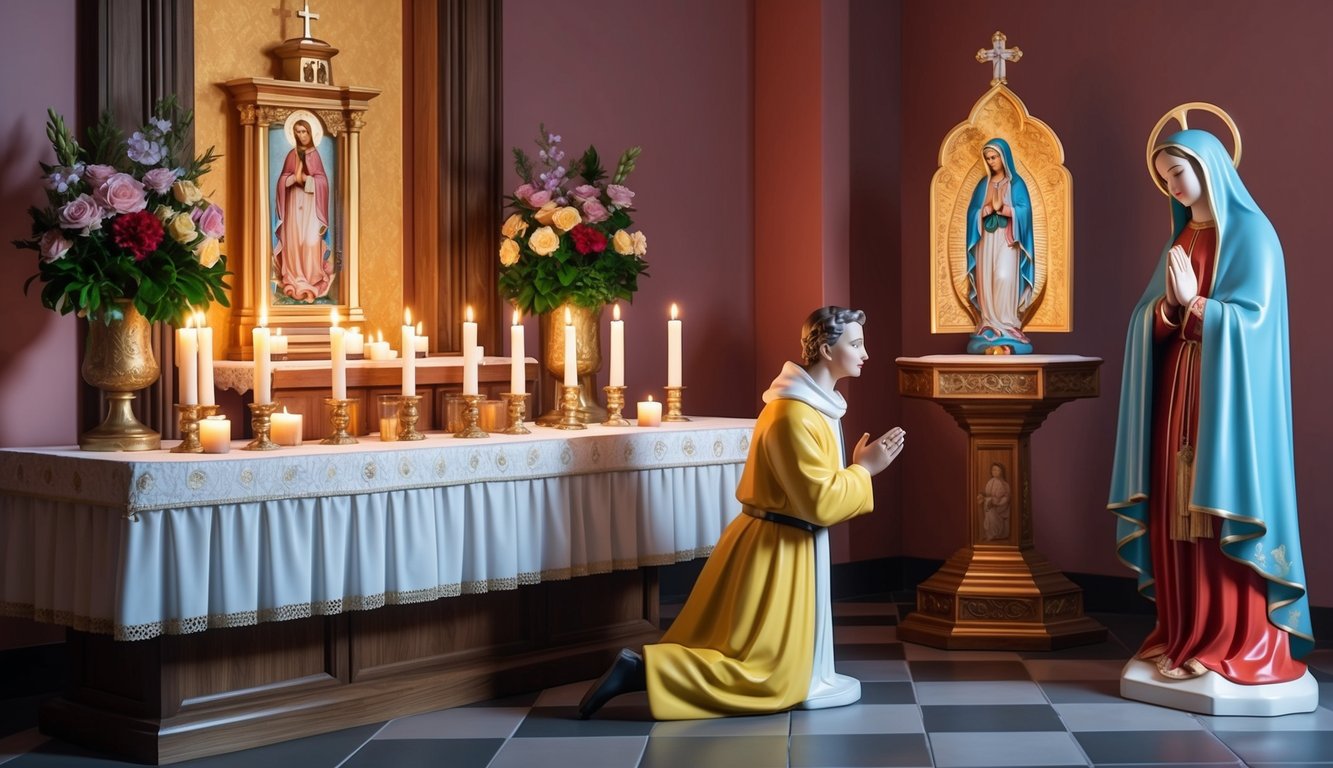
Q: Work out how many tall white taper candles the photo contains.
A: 10